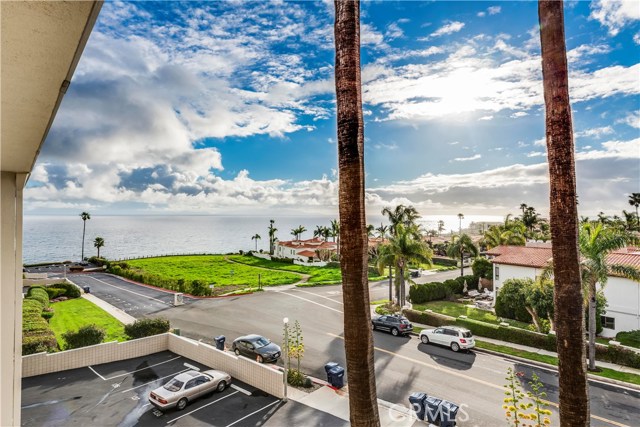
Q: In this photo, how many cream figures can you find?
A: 2